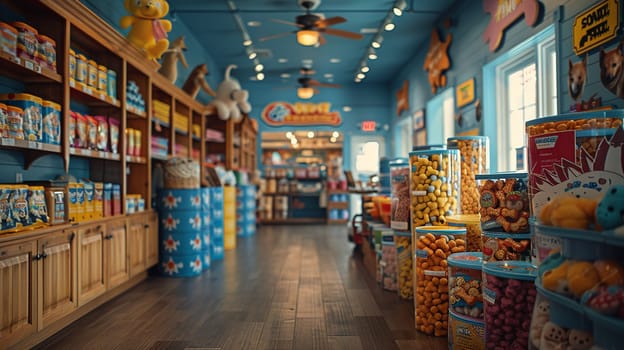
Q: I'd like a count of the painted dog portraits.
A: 2